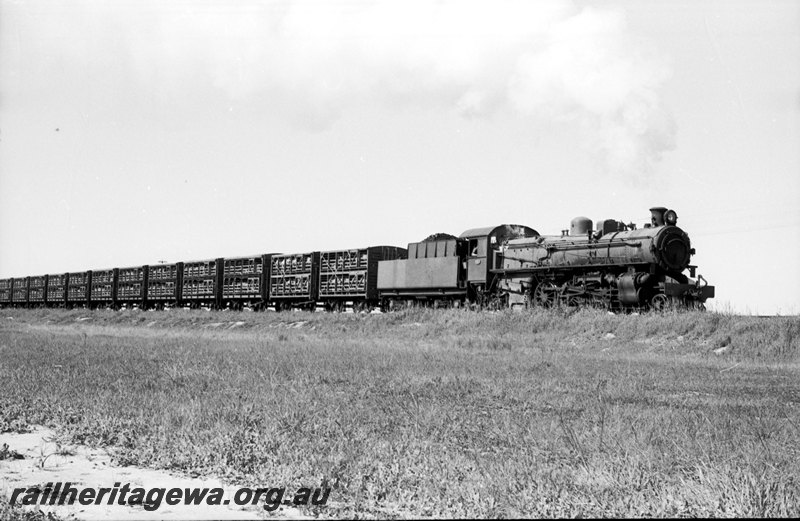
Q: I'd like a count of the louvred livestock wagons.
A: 12